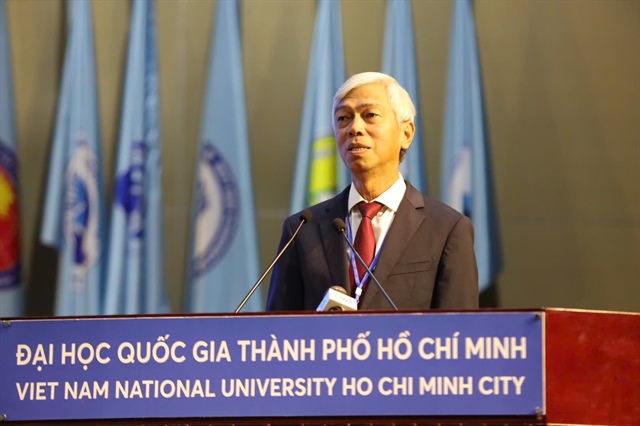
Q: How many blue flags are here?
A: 7